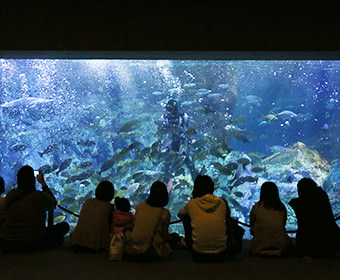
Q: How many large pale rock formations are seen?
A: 1